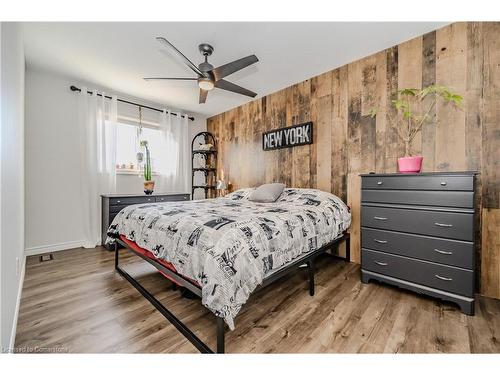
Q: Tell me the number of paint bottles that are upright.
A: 0